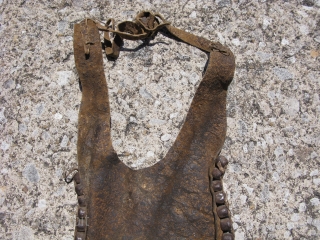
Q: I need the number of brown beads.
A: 13